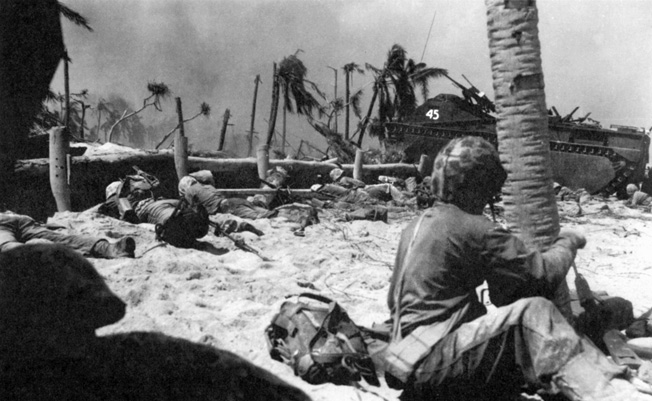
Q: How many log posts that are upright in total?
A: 5